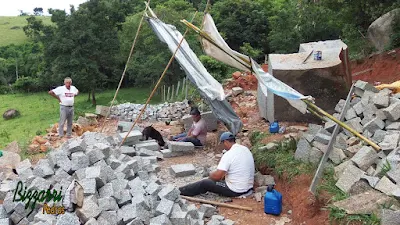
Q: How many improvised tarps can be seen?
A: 2